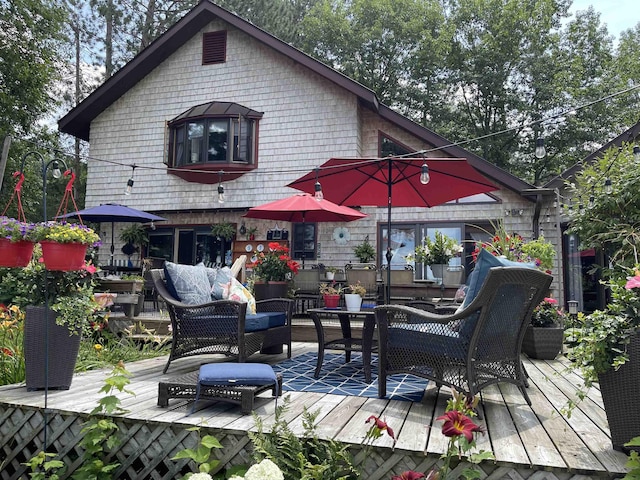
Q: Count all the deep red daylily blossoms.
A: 3